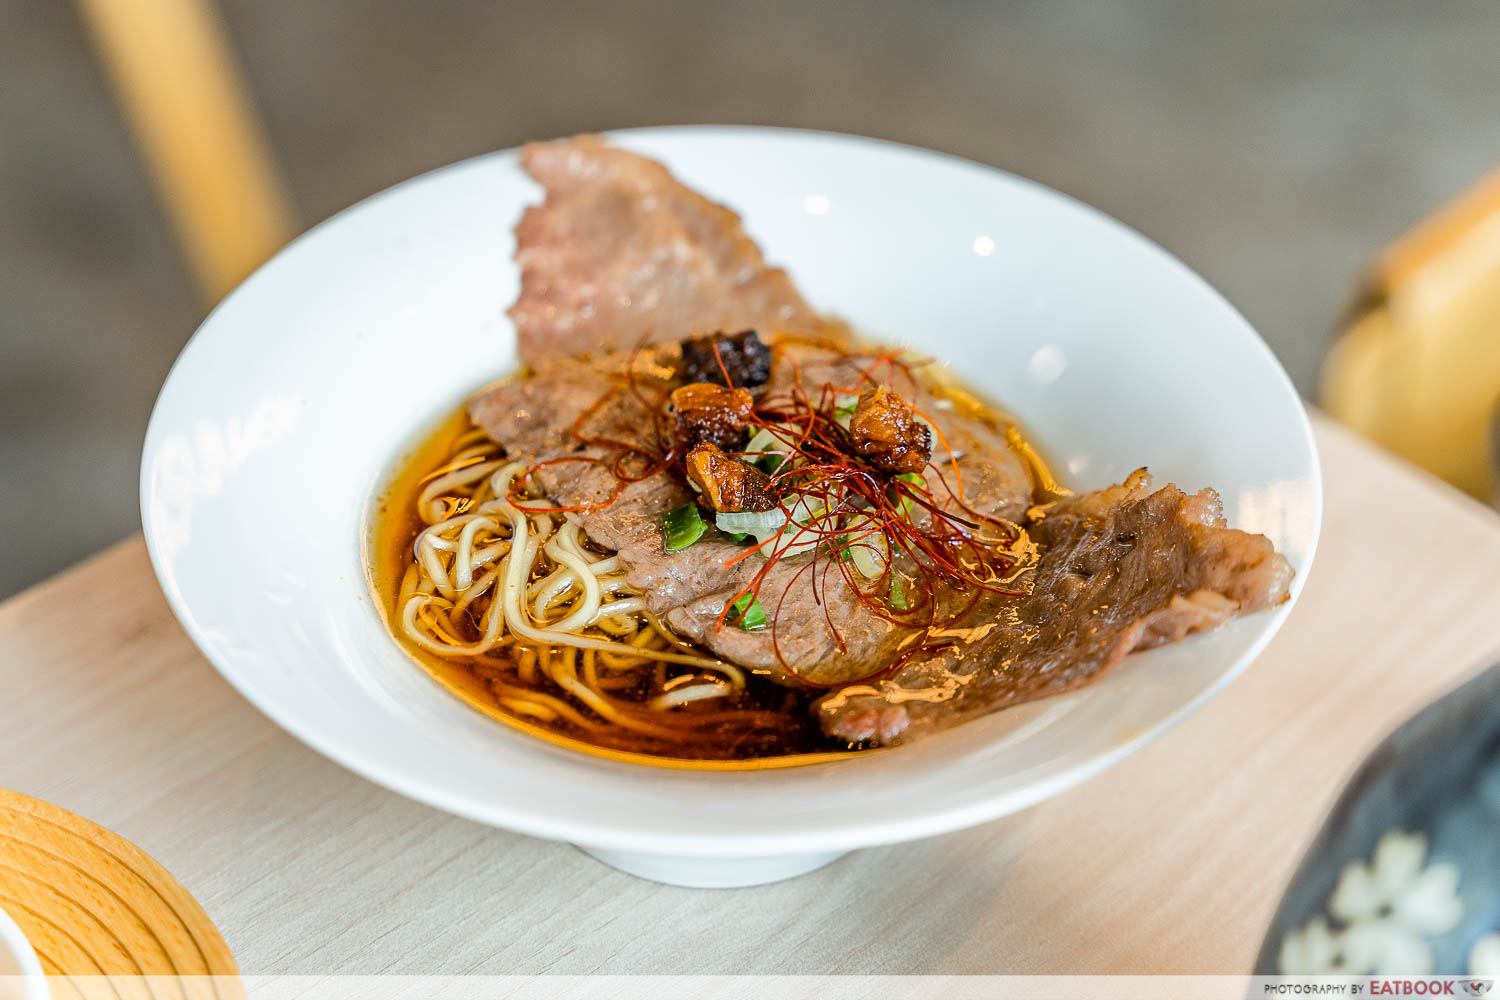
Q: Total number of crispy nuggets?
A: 4